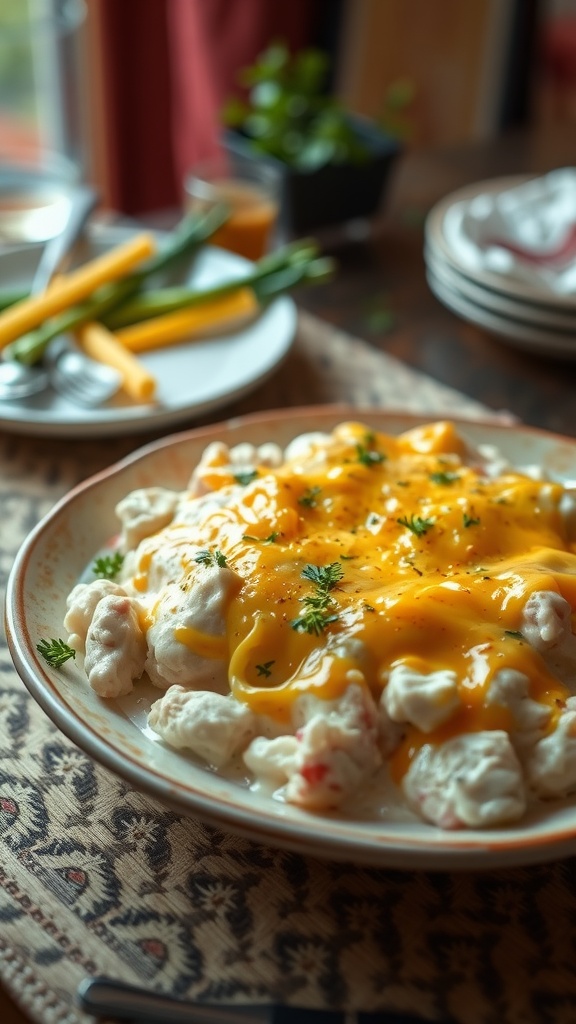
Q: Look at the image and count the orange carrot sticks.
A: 3